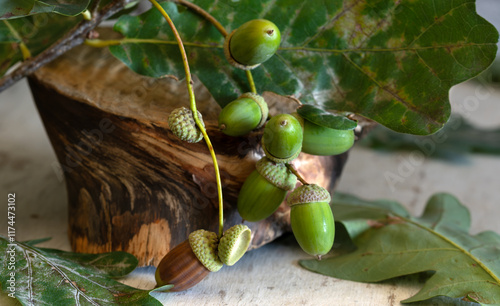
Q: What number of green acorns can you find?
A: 6